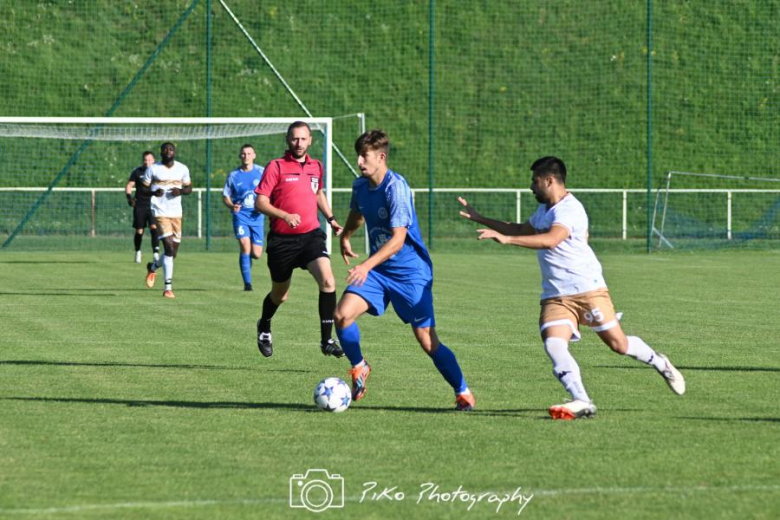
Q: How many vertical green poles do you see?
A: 3